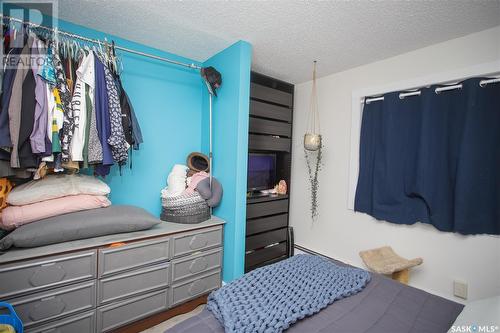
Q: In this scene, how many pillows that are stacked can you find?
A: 3